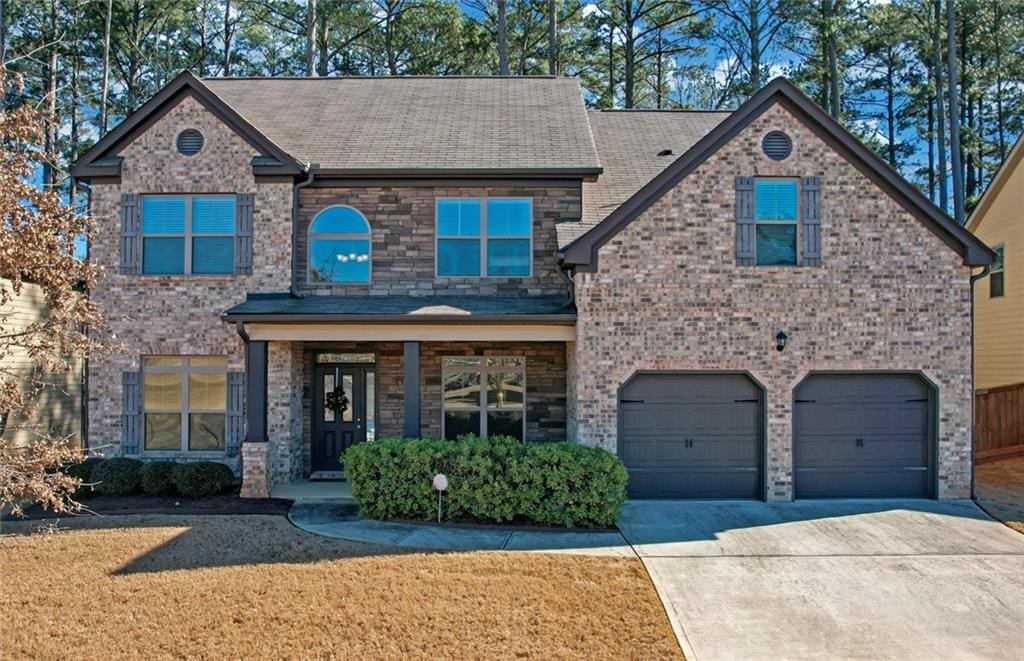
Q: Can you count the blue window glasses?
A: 12